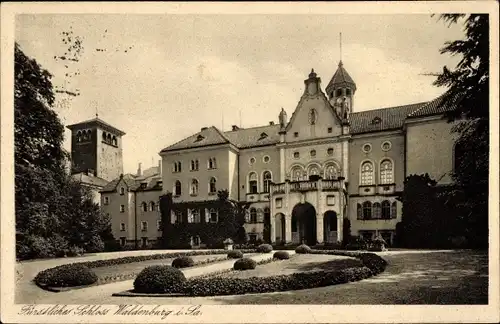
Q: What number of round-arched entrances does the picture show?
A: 3